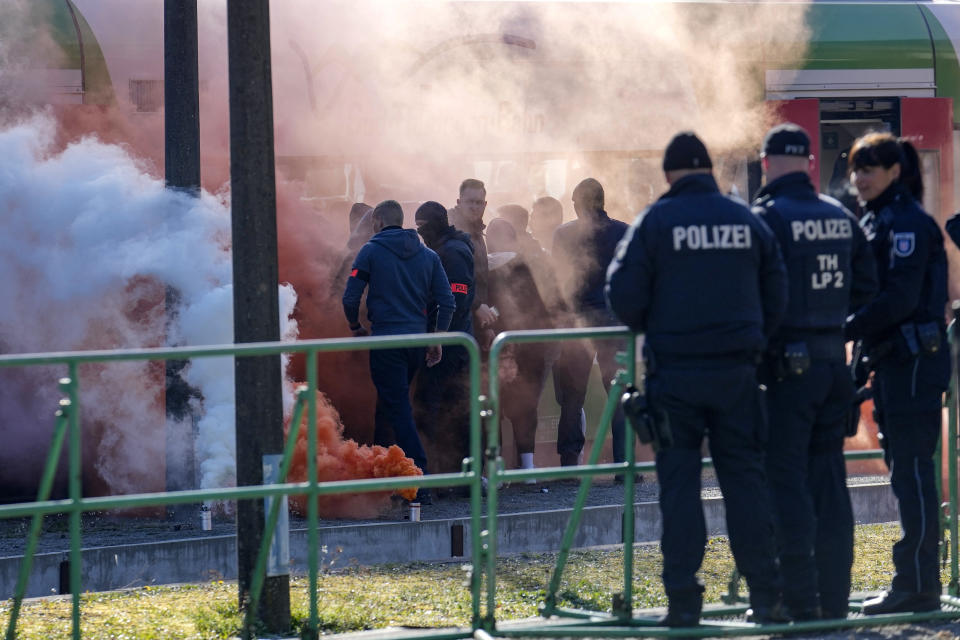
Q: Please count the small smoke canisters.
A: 2